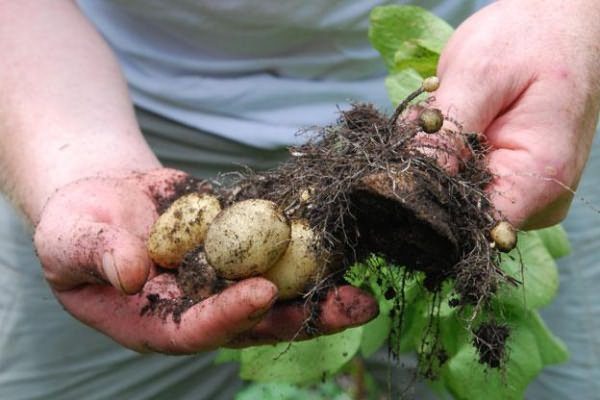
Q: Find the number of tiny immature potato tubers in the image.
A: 3